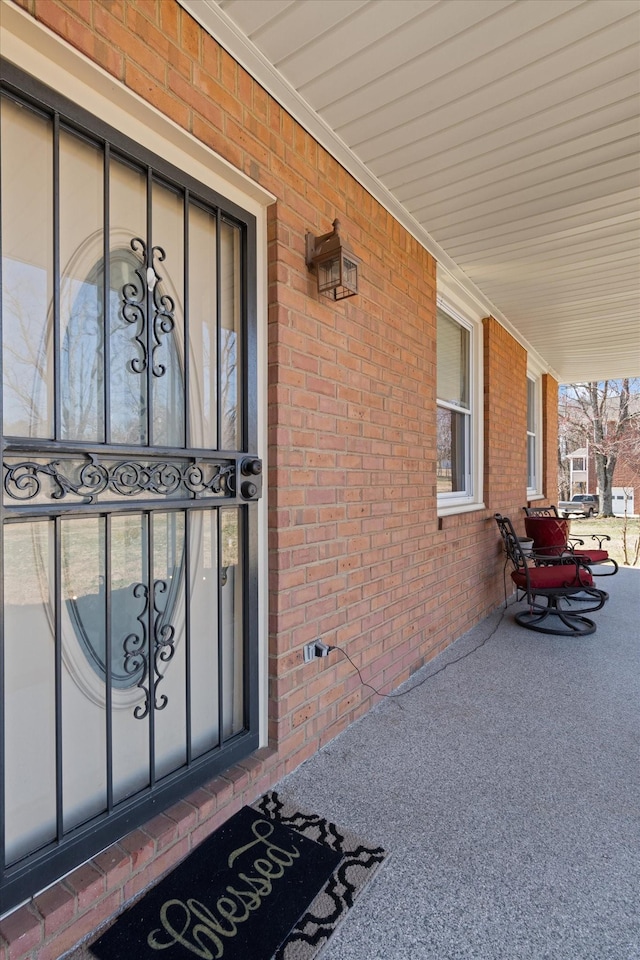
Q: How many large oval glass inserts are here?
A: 1